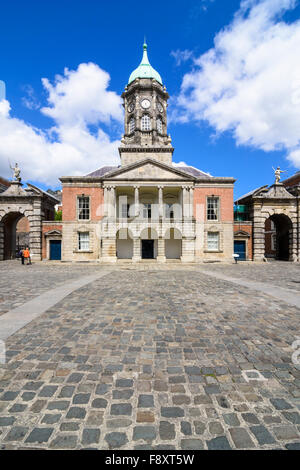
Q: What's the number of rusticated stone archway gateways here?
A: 2